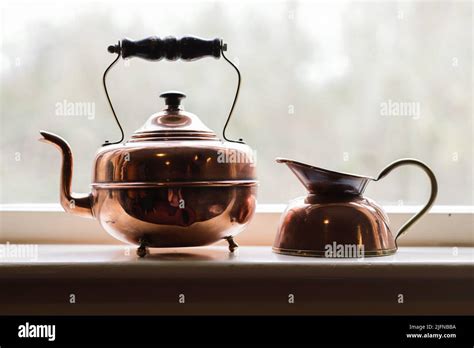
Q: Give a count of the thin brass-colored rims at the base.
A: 1